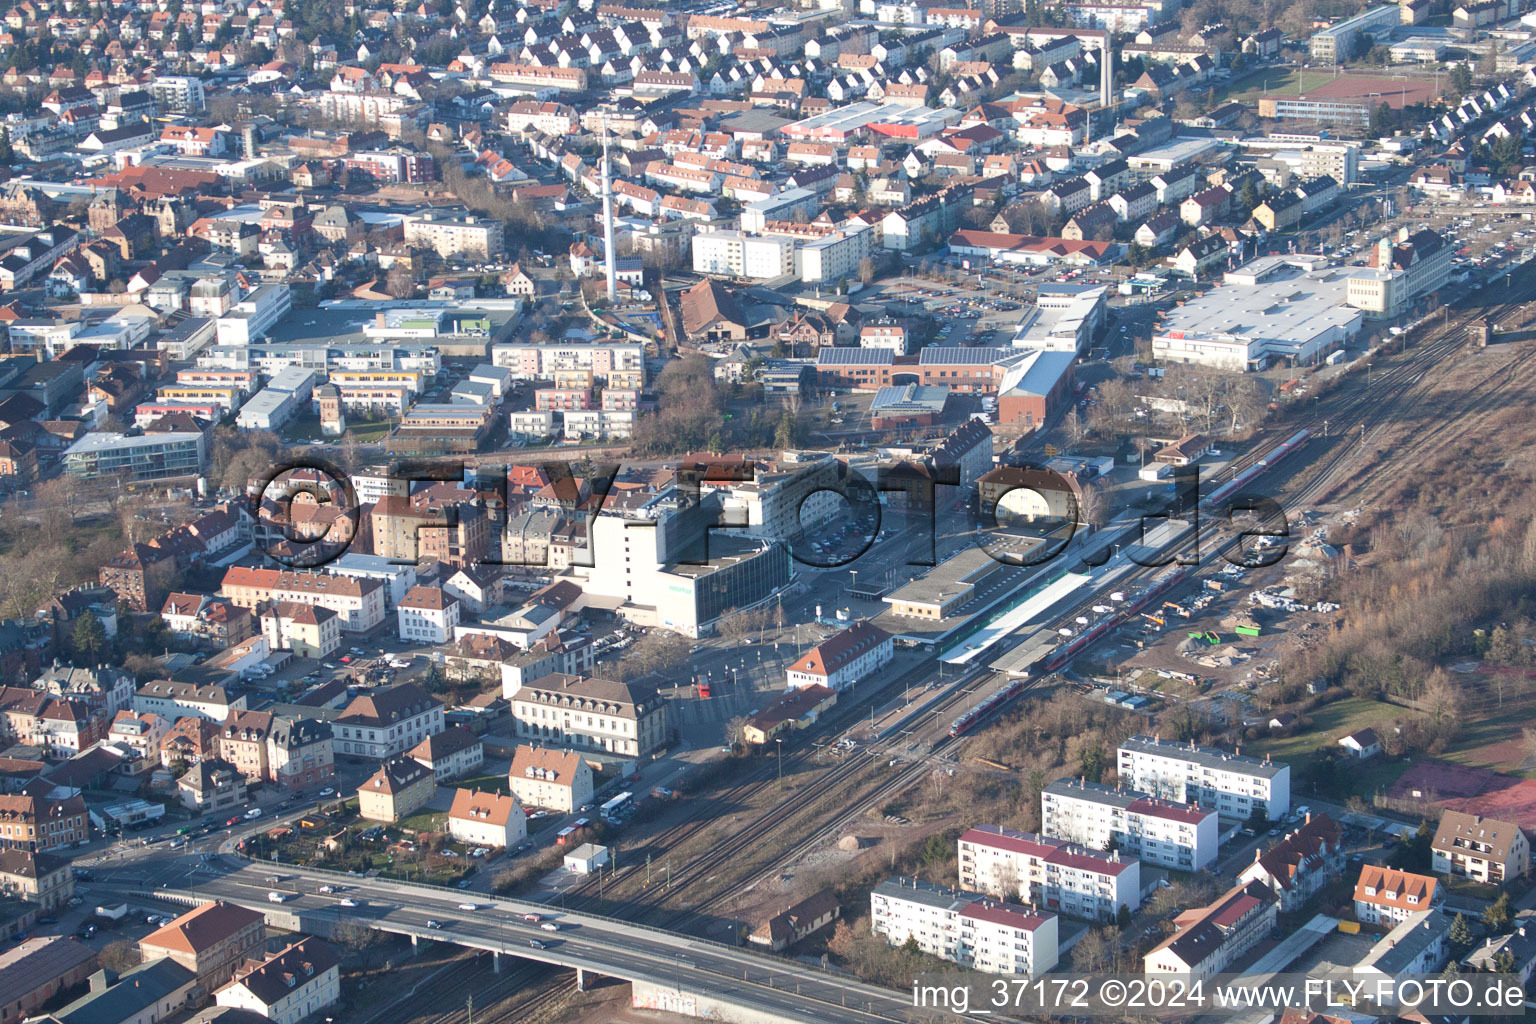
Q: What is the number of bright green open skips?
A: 3